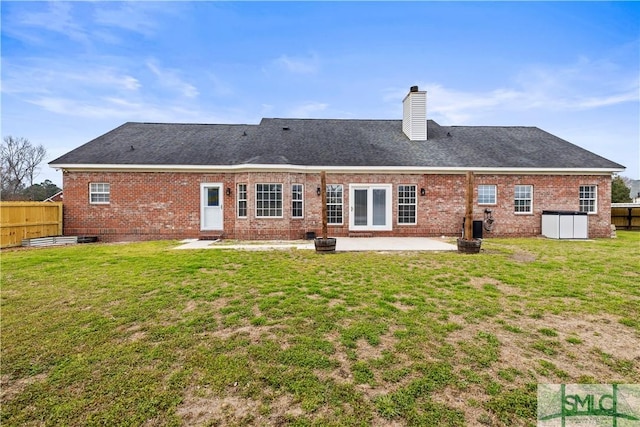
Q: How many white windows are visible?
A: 9